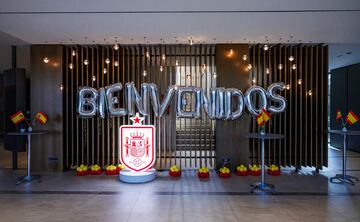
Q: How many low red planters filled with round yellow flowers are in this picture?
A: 10